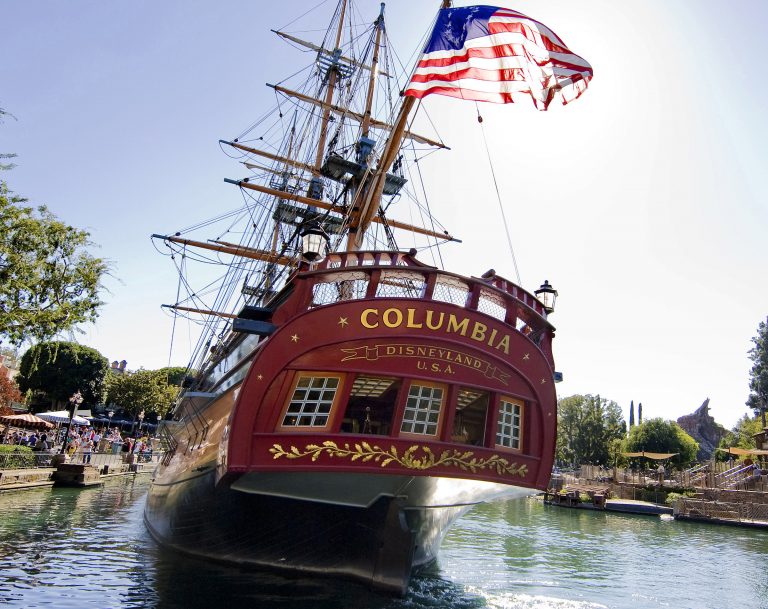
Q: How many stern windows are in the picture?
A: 5